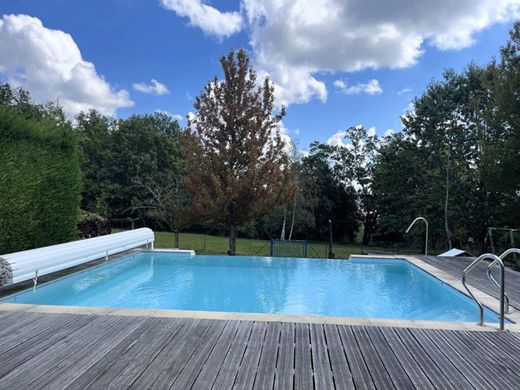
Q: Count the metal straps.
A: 3